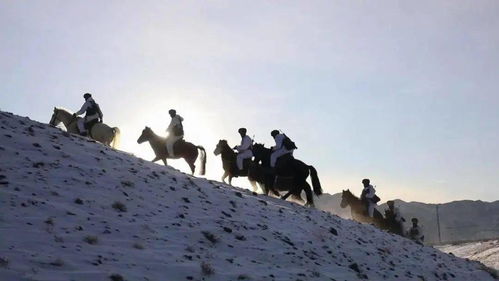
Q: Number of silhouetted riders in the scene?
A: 7